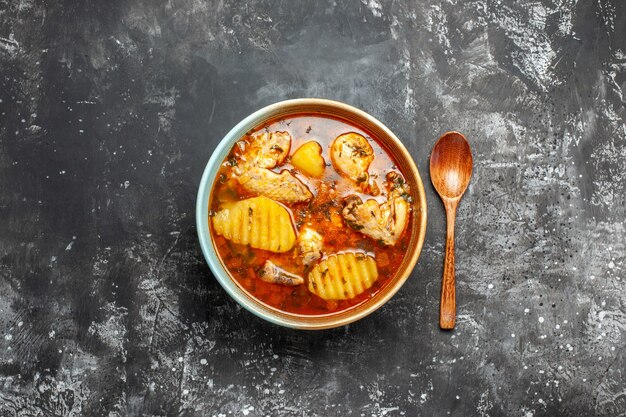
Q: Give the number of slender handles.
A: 1